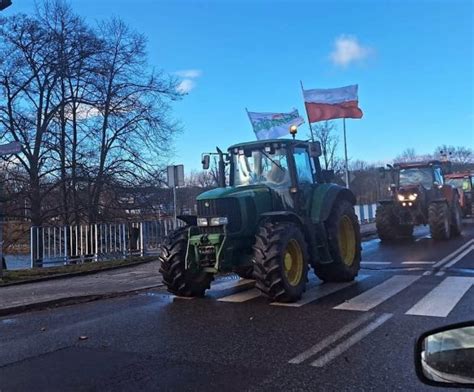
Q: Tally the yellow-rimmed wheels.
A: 2